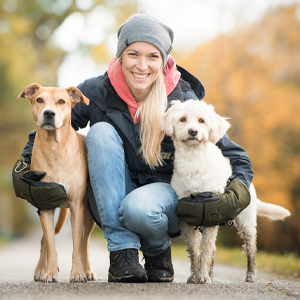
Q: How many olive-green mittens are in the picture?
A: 2